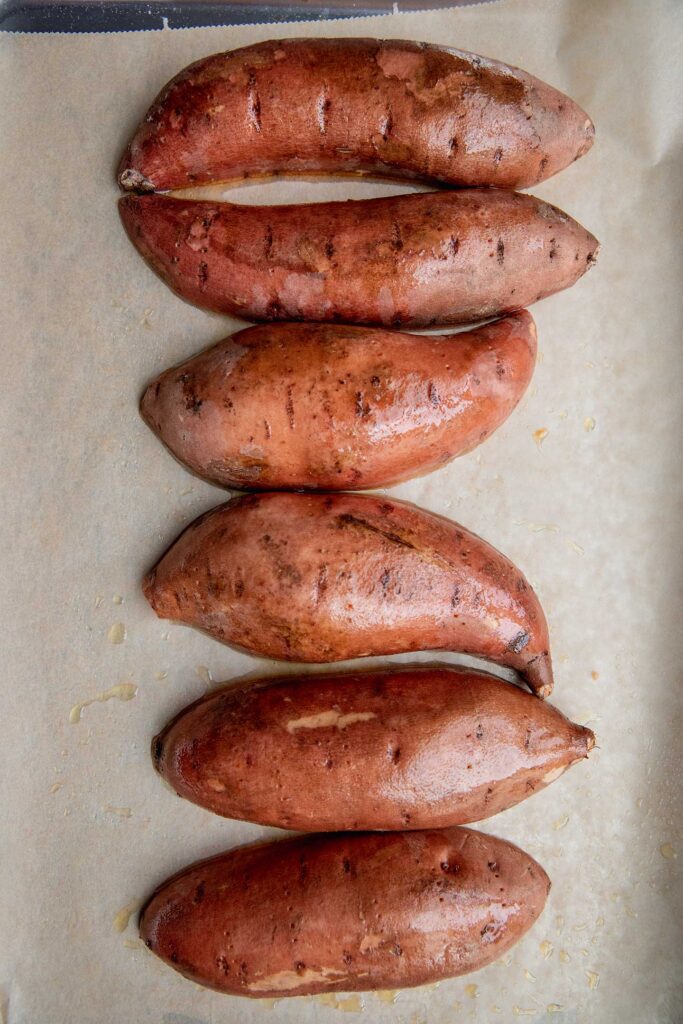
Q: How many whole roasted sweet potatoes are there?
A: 6